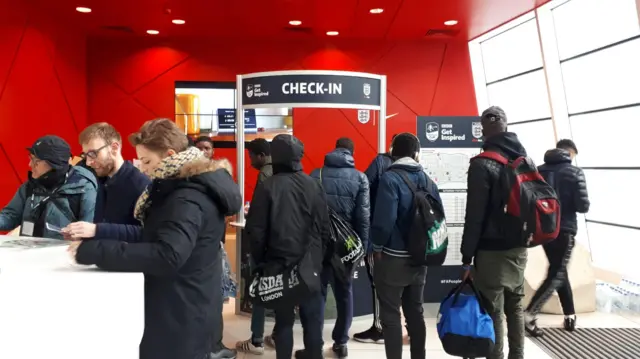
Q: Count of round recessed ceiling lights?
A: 7